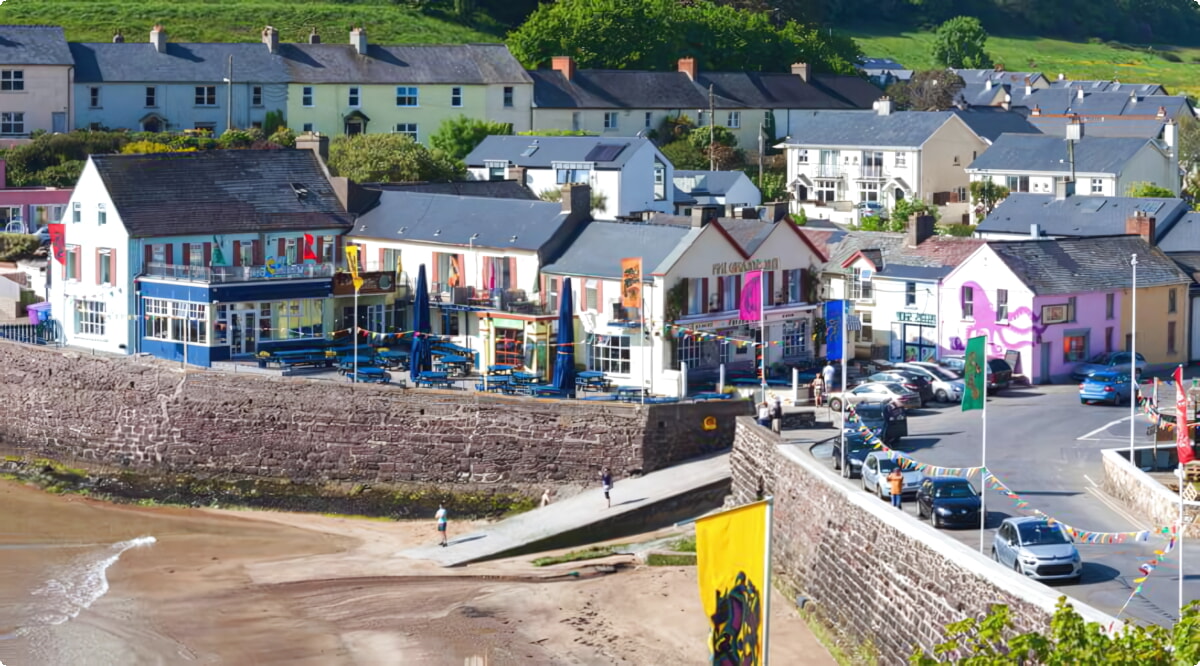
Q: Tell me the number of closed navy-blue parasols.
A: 2